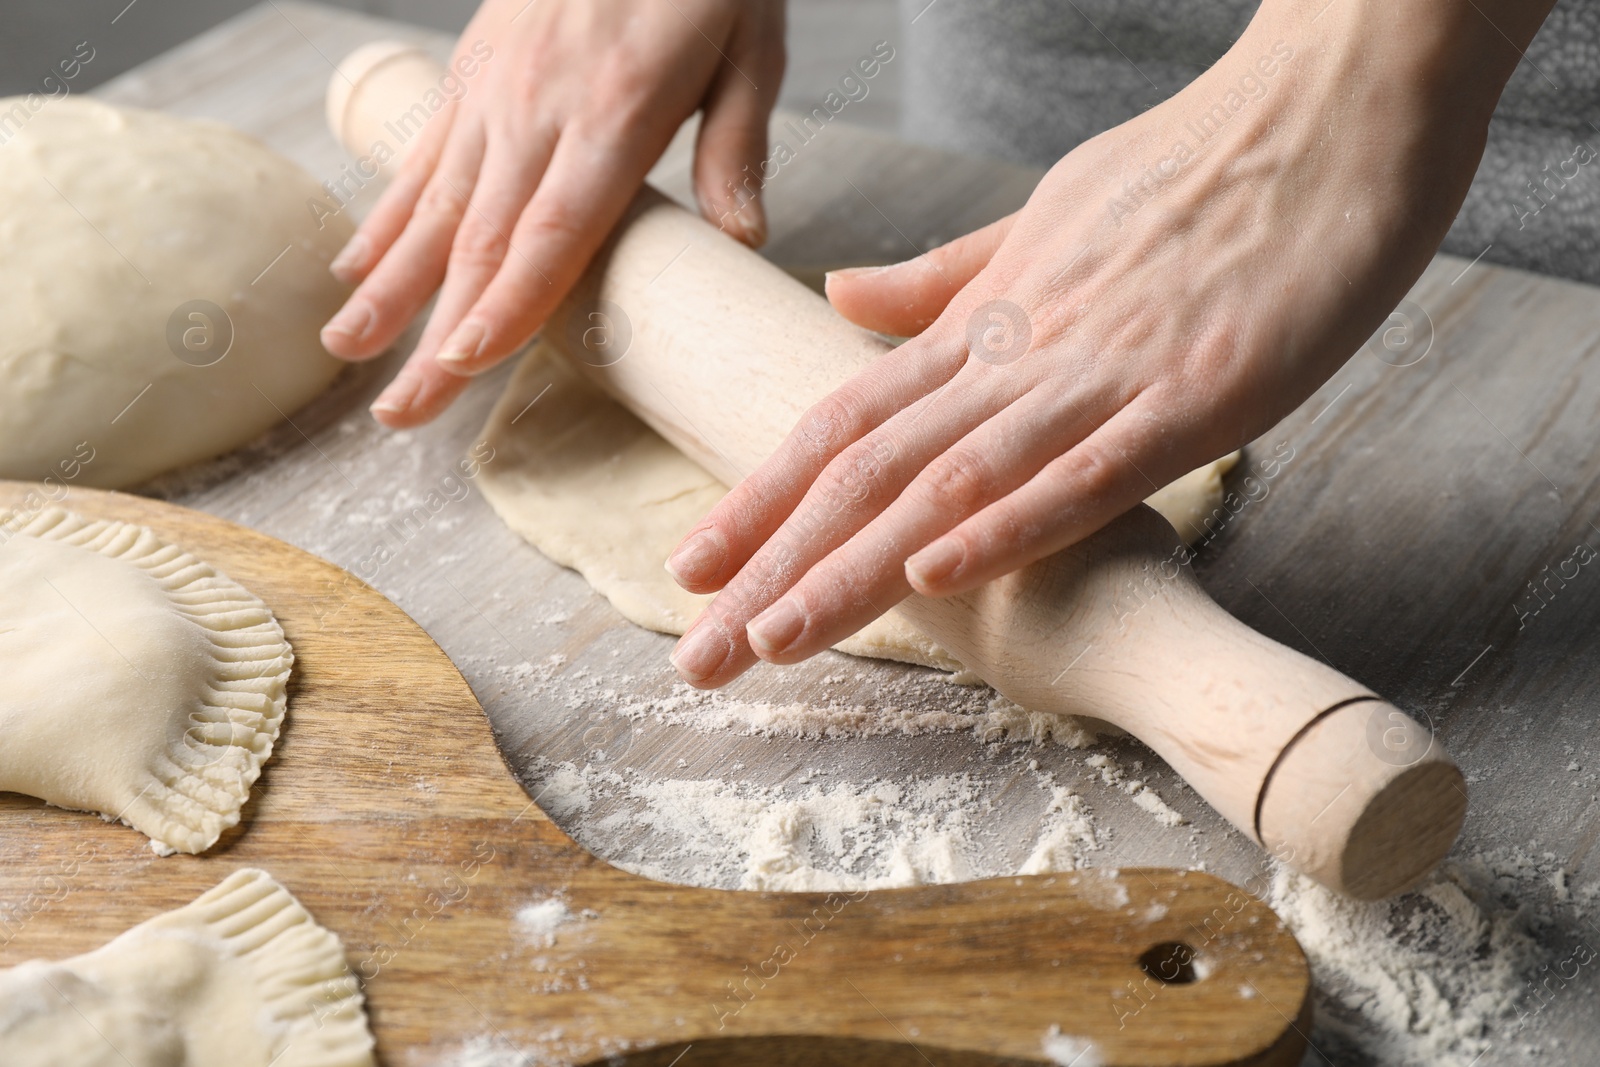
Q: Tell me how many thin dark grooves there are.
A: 1